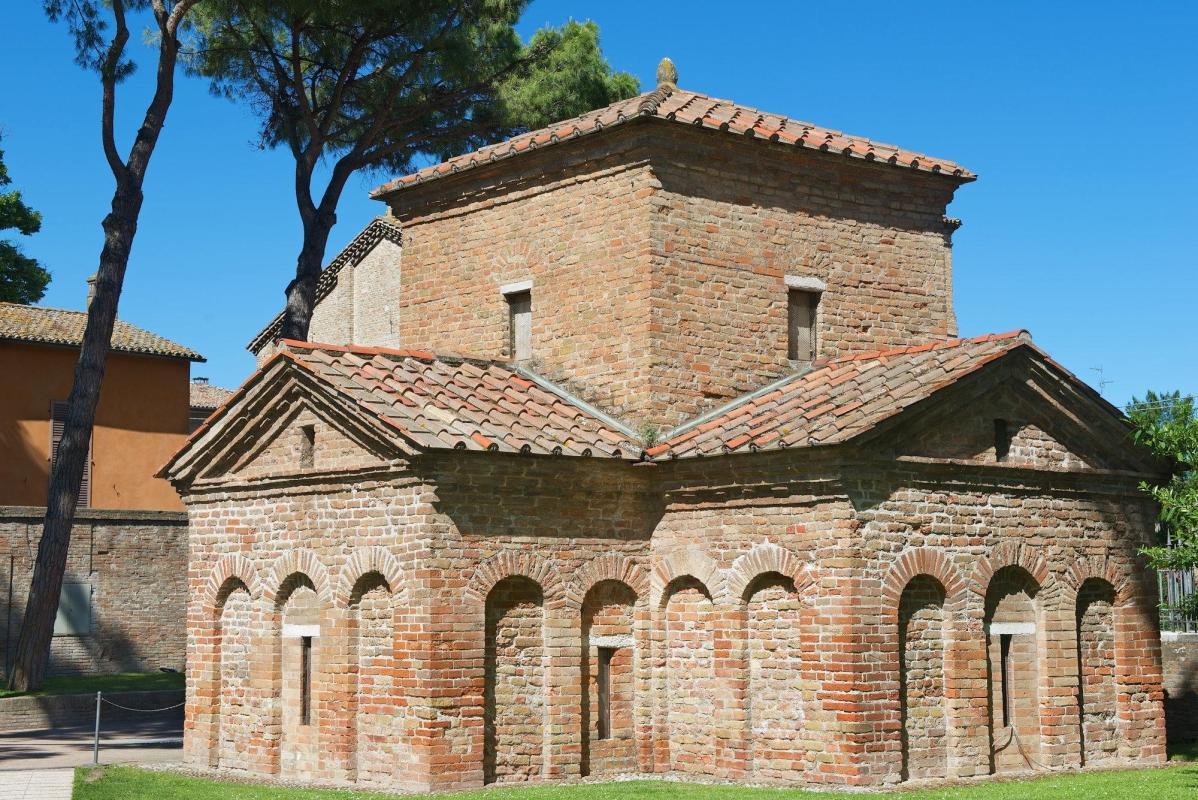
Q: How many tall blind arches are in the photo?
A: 10